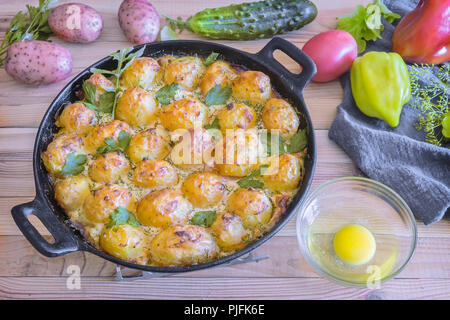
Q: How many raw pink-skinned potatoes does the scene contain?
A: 3